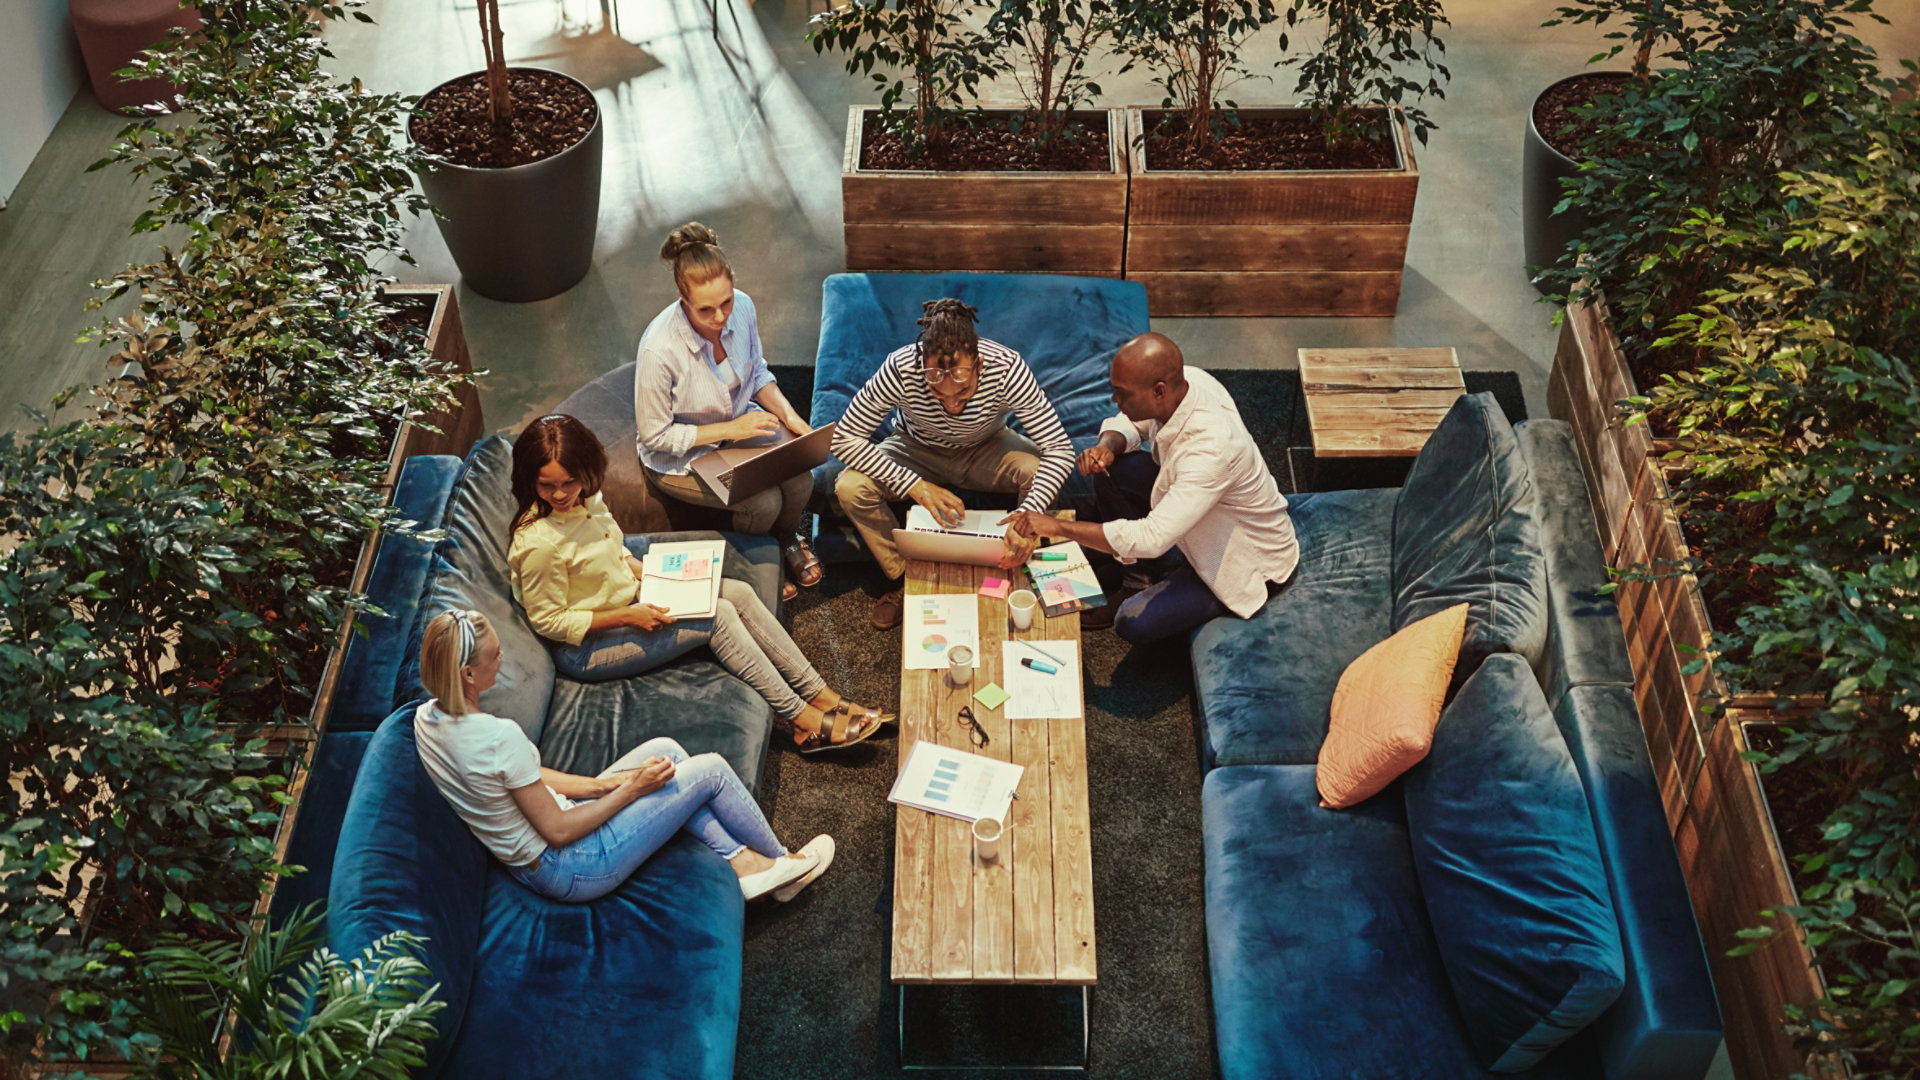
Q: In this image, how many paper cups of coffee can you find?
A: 3